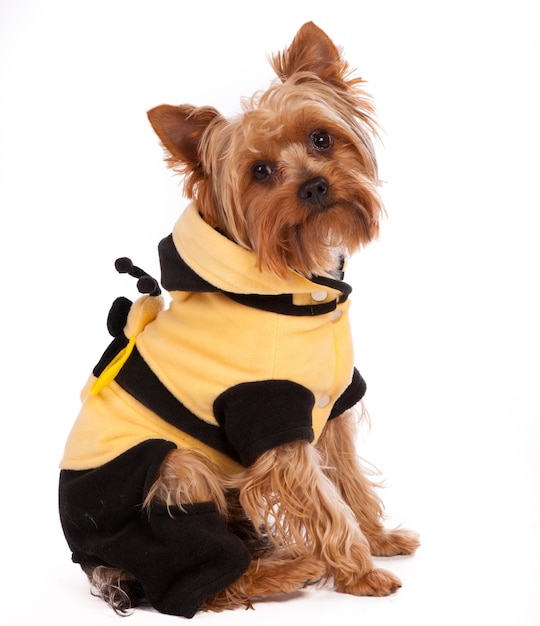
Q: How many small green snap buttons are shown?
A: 0